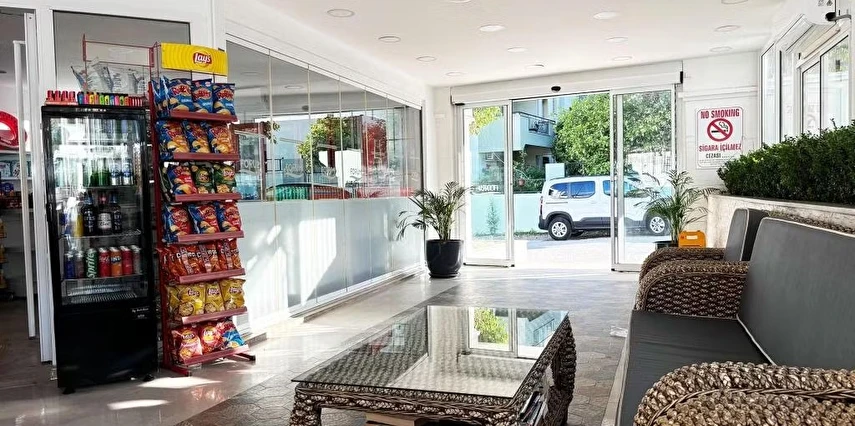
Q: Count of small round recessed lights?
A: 14